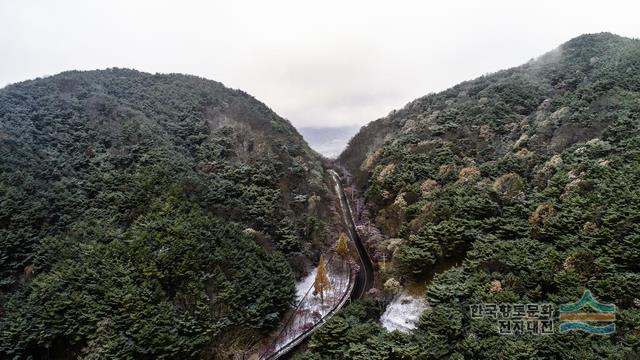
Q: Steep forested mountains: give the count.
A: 2